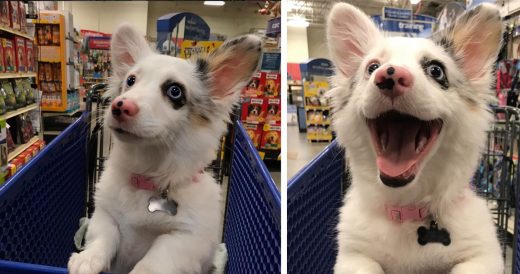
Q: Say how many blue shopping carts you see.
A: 2